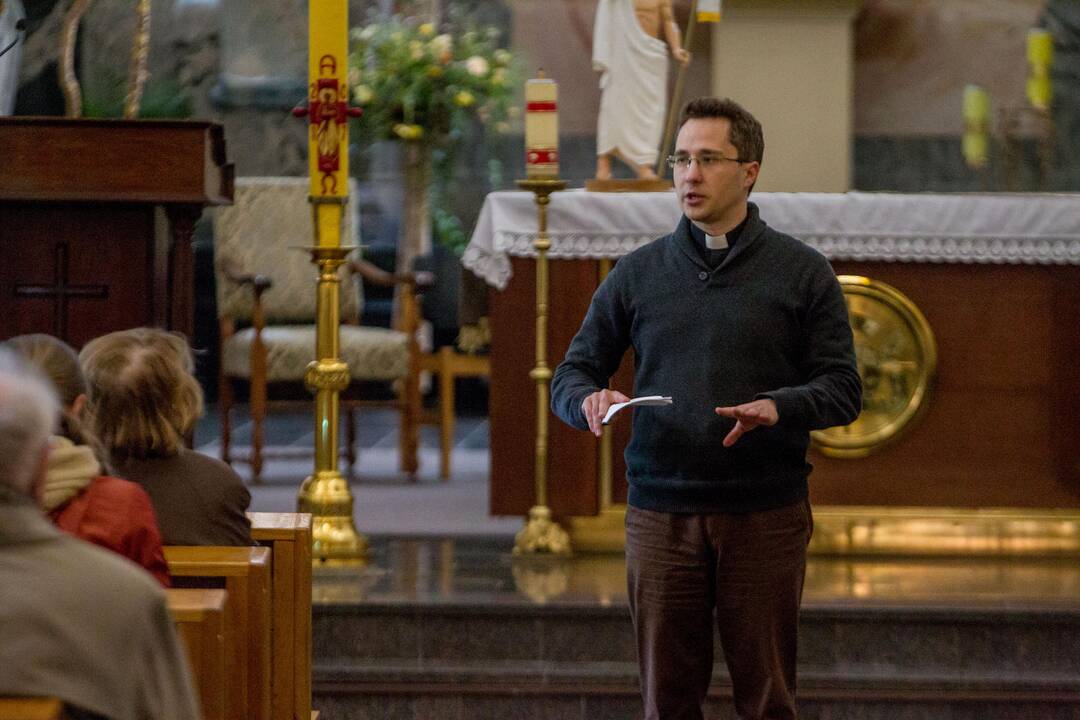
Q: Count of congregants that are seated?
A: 3